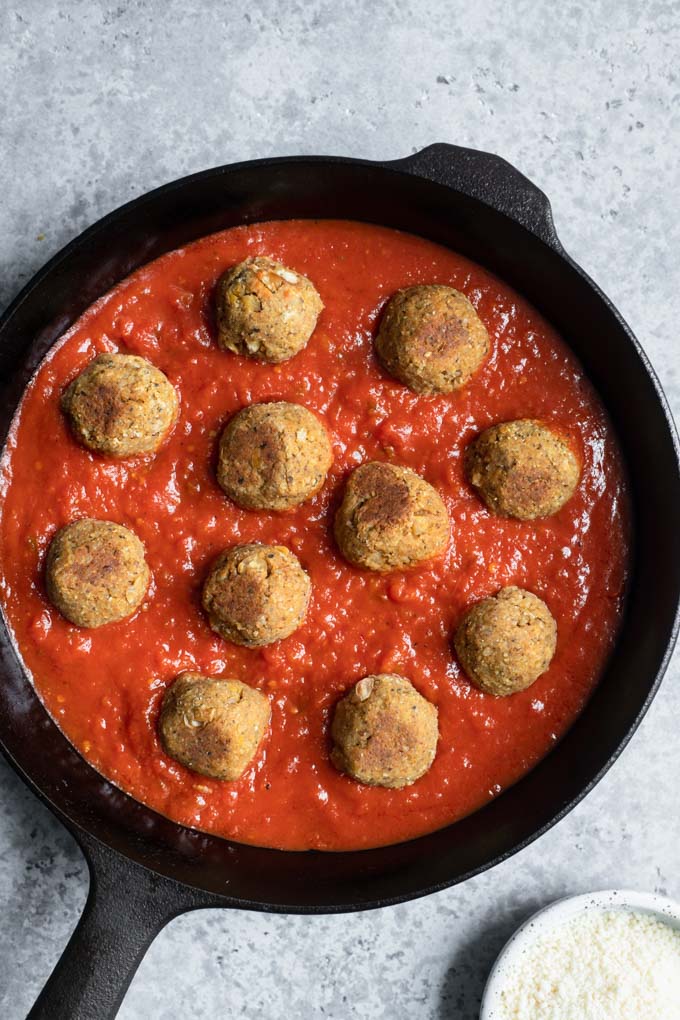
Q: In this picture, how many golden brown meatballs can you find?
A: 11